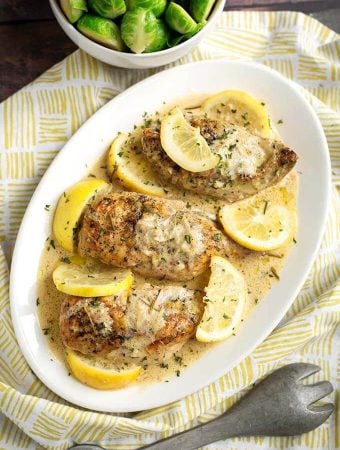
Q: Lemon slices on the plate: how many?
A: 8